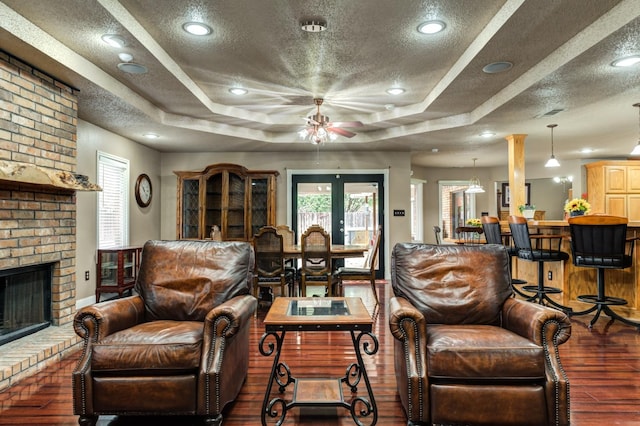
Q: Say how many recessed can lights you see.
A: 9